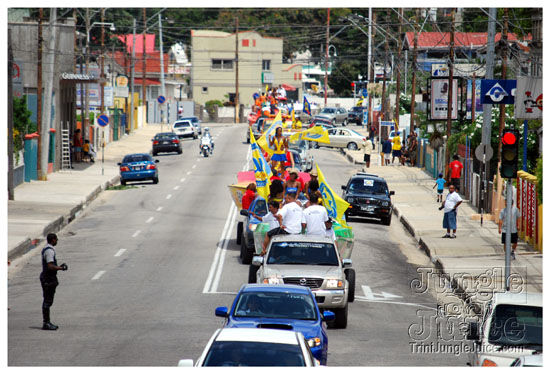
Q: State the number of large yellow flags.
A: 4